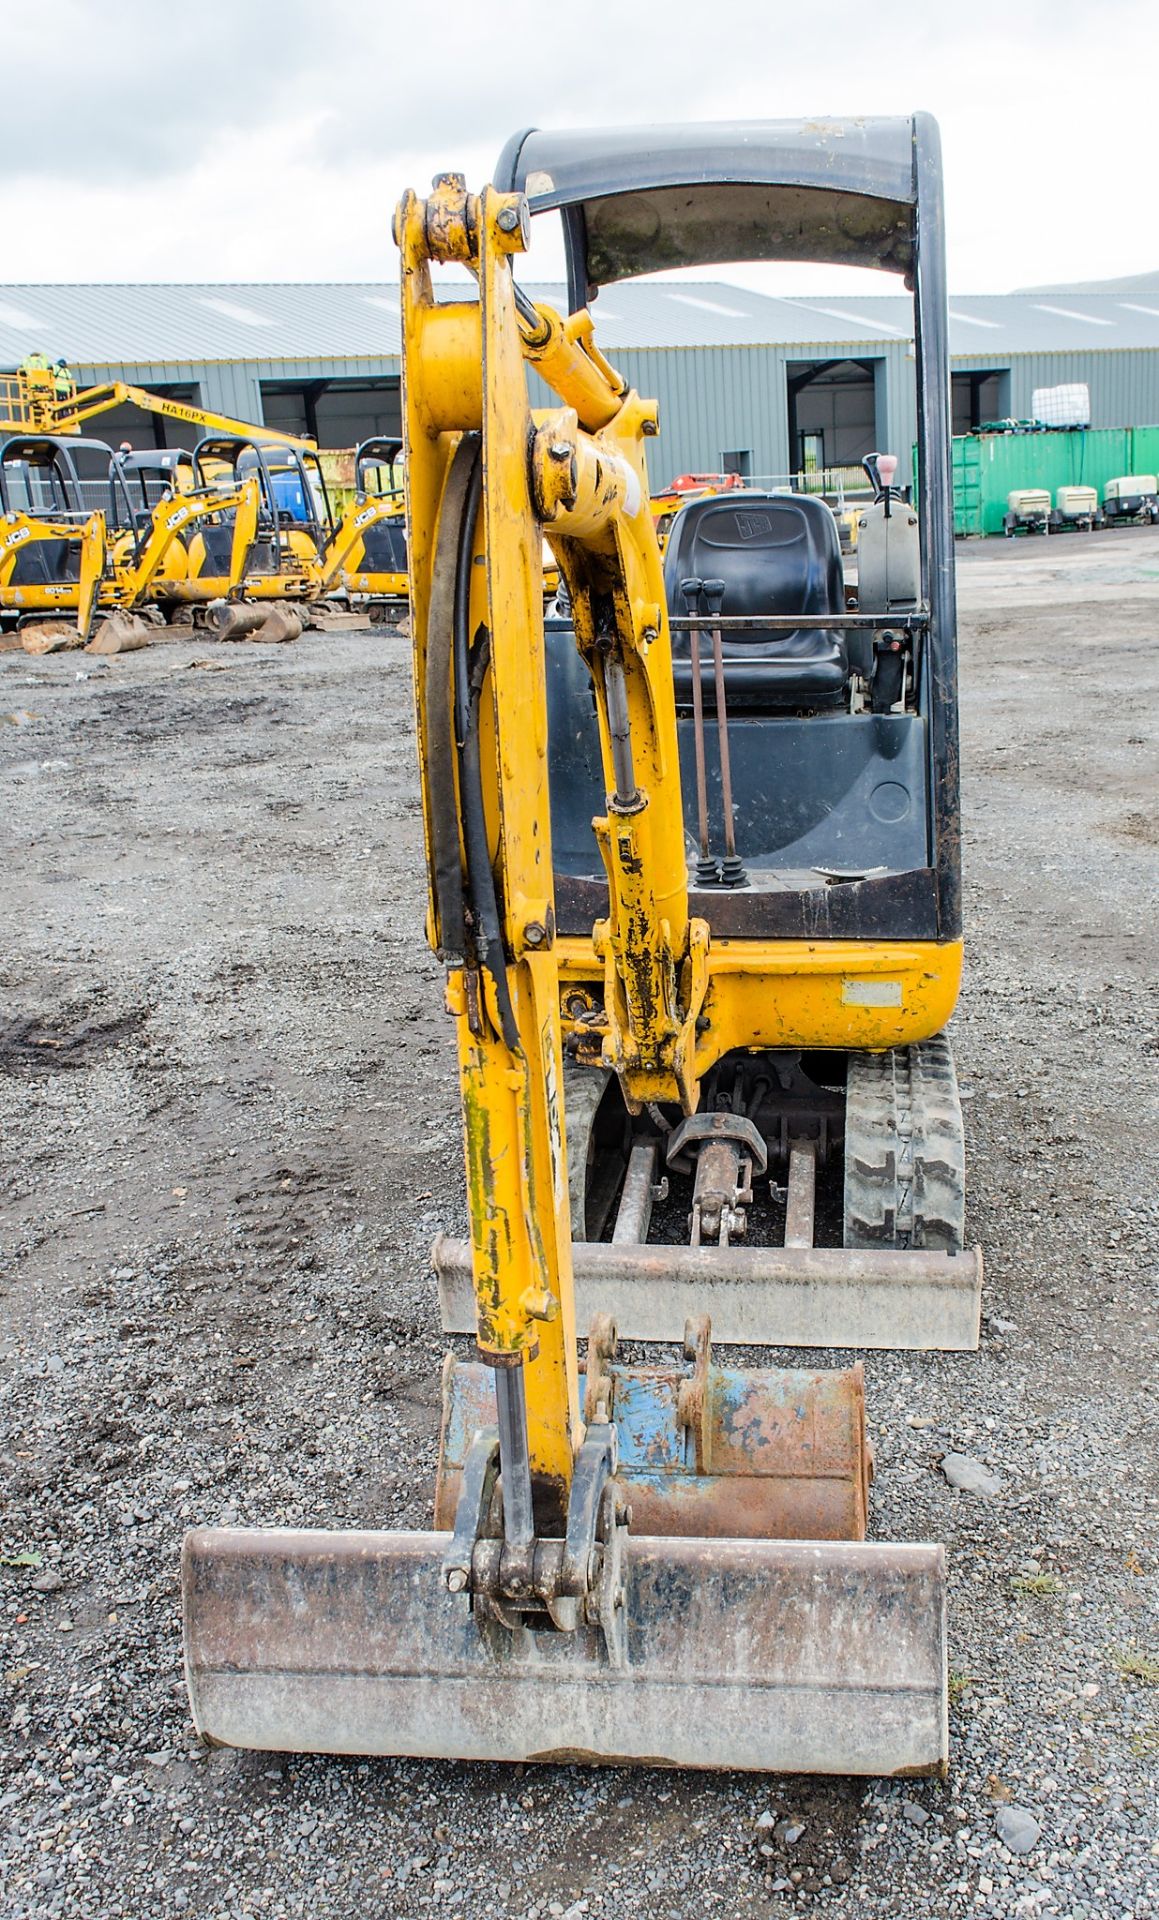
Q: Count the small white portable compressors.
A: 3